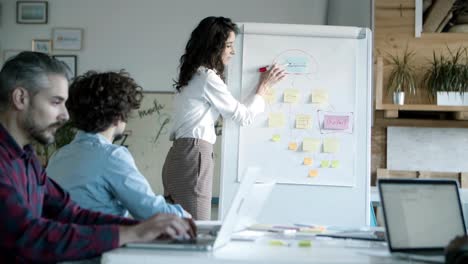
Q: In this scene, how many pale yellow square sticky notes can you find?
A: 7